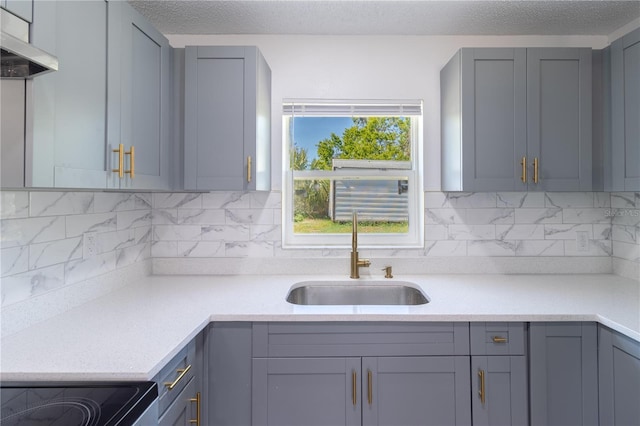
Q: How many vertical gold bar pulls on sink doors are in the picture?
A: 2